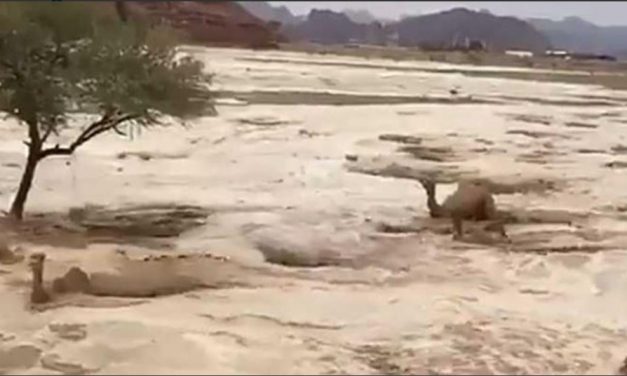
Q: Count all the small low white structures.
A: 2